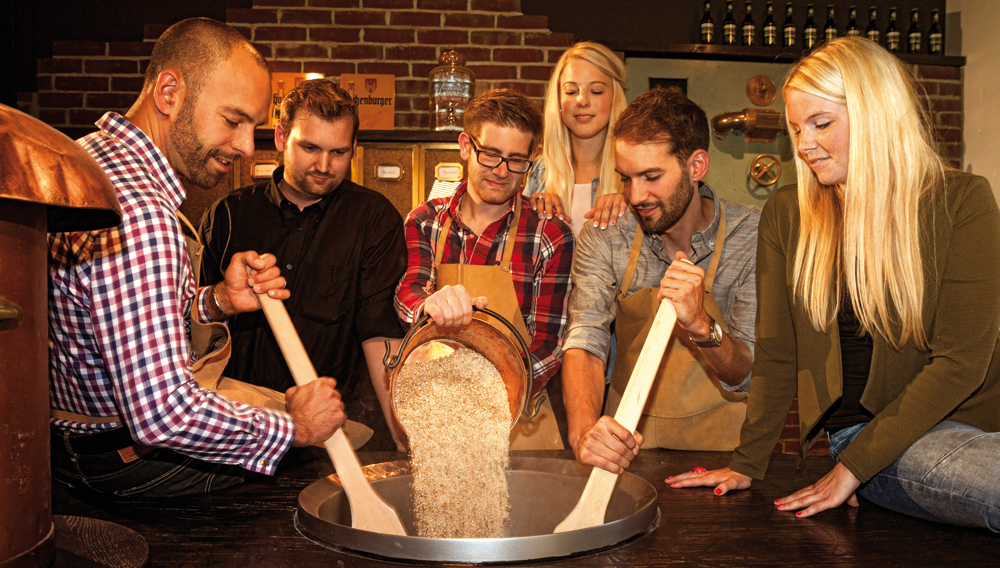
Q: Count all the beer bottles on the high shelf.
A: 12